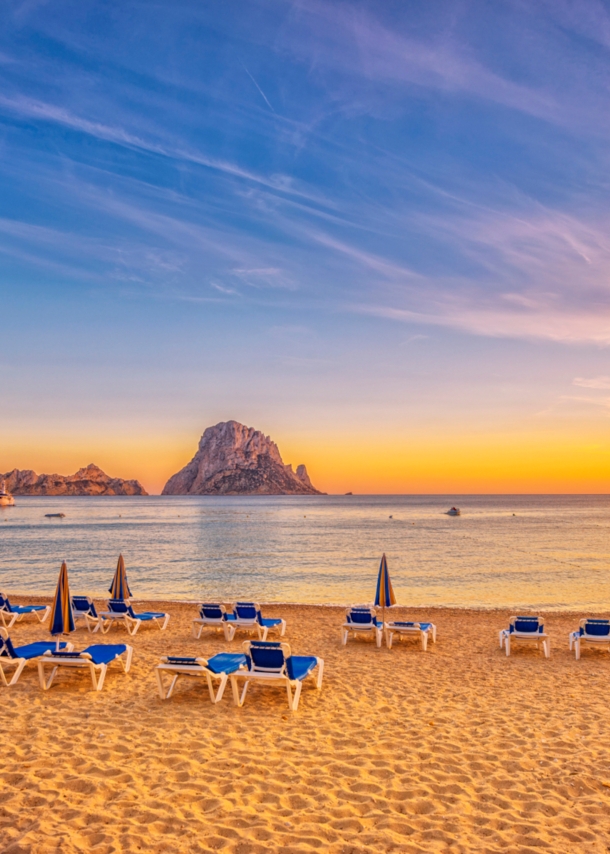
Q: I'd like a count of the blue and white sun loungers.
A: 13